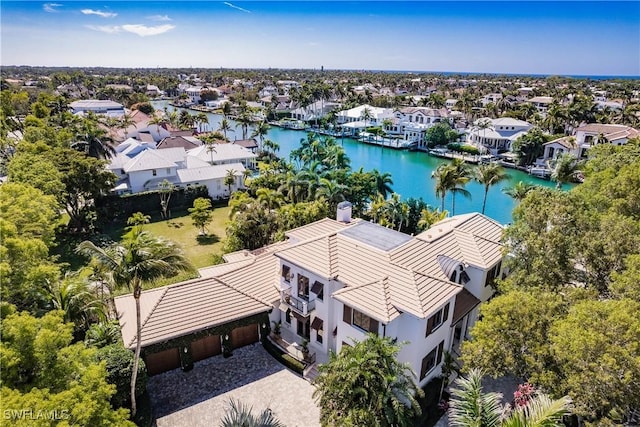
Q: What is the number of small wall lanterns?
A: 3